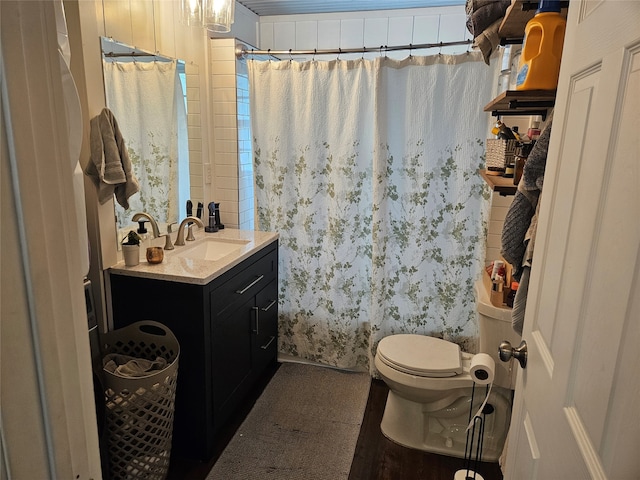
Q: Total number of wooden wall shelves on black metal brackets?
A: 3